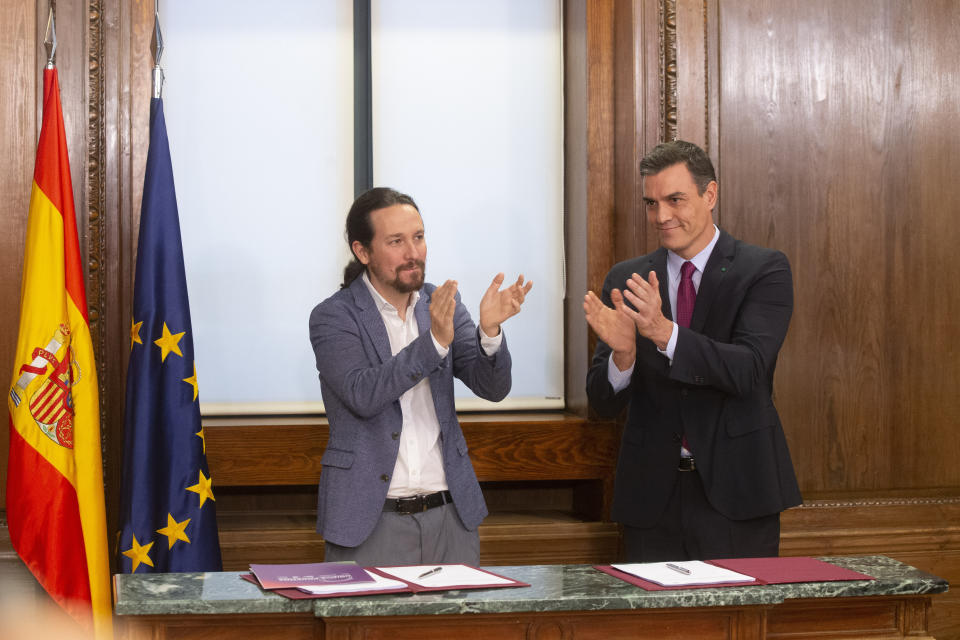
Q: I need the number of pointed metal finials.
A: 2